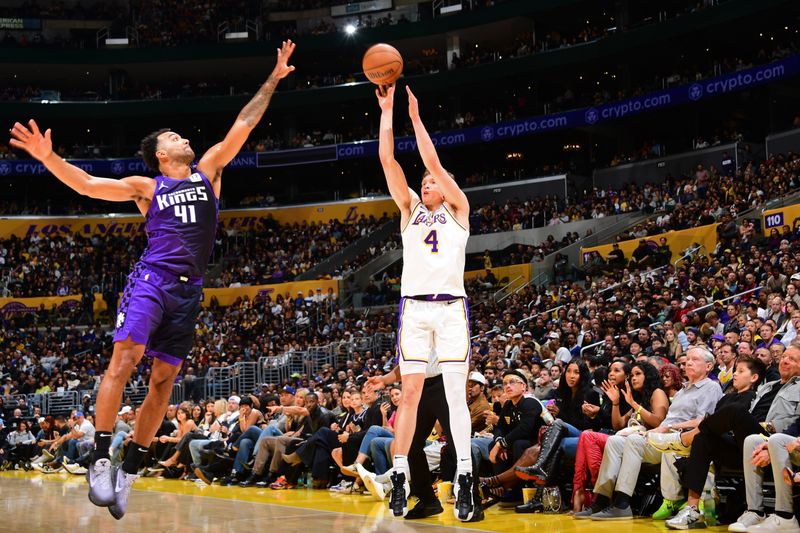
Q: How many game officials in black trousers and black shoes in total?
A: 1